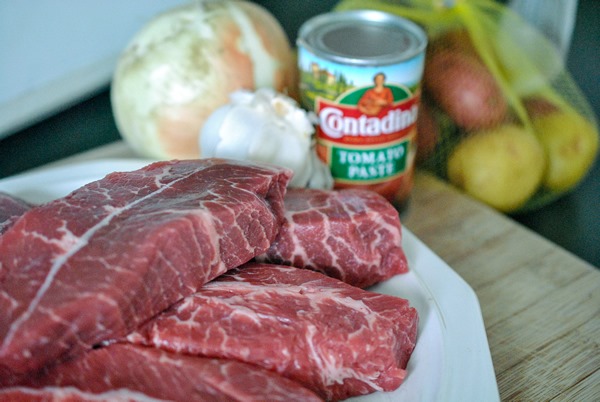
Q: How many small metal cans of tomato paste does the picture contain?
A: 1